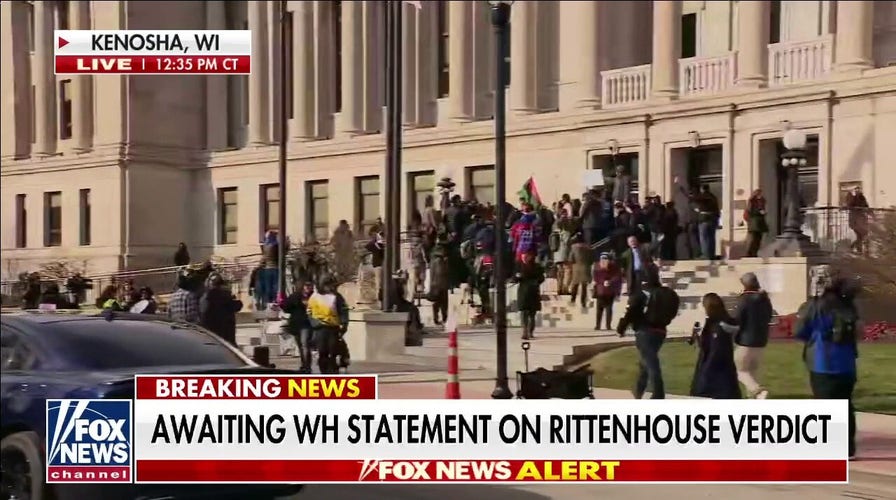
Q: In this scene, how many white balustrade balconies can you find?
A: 3